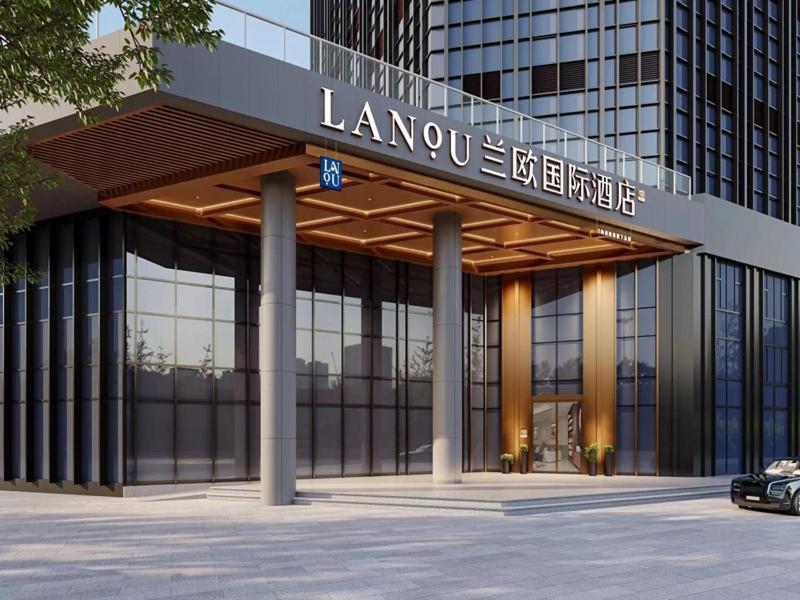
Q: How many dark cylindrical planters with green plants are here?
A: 4